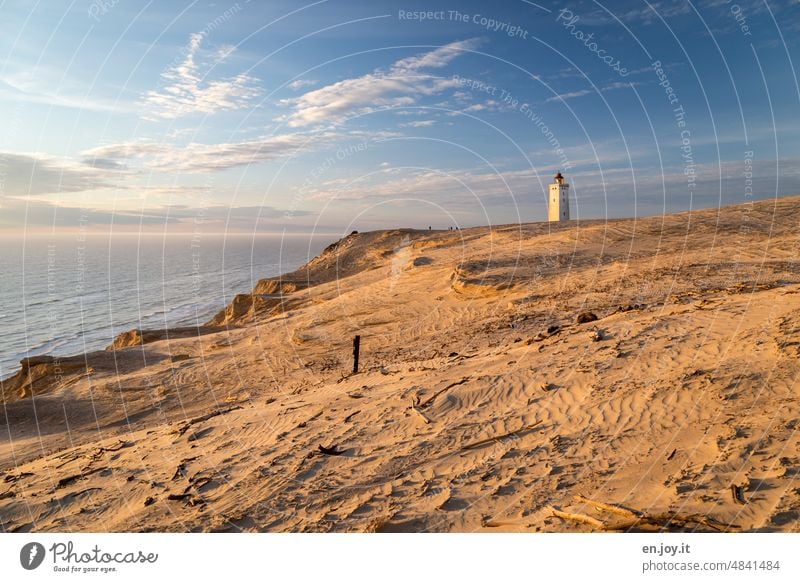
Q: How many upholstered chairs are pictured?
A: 0